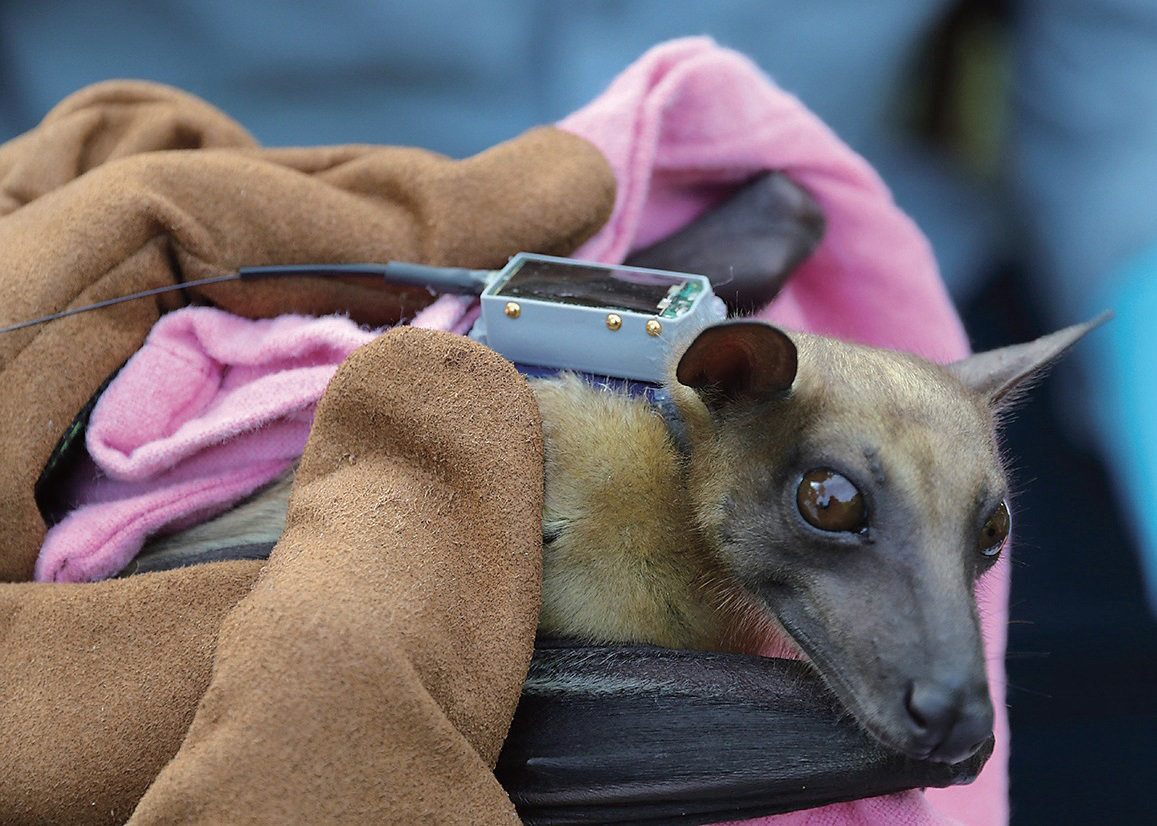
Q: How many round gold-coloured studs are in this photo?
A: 3